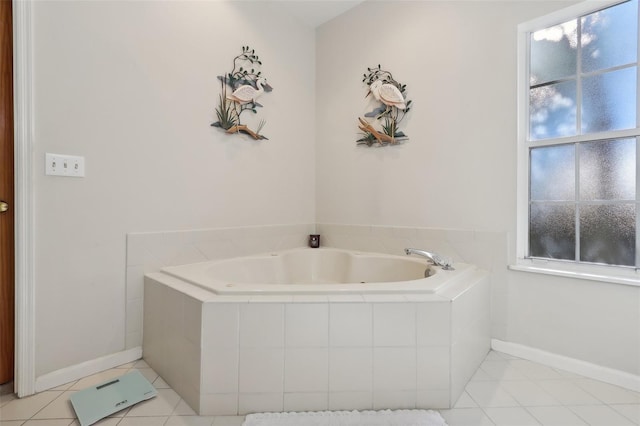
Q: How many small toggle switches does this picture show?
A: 3